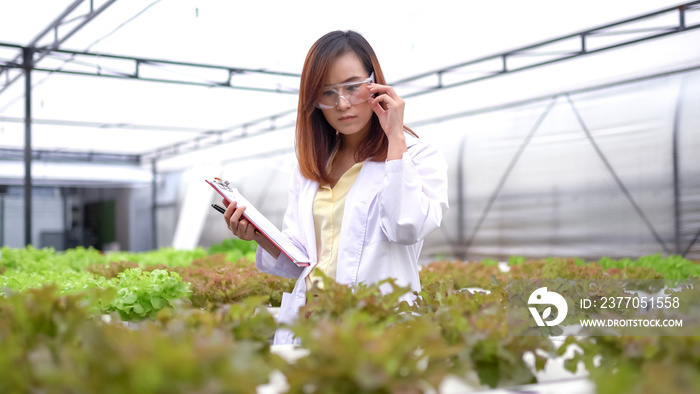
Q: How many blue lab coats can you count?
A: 0